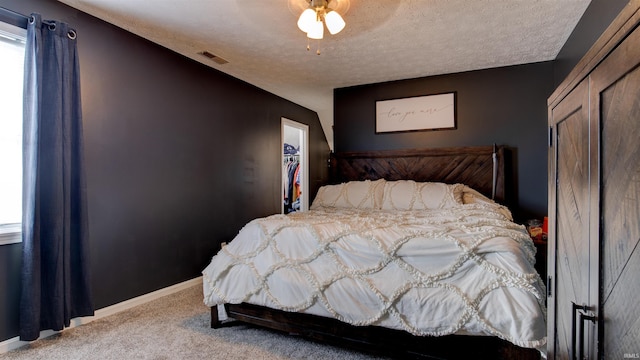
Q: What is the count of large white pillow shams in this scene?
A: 2